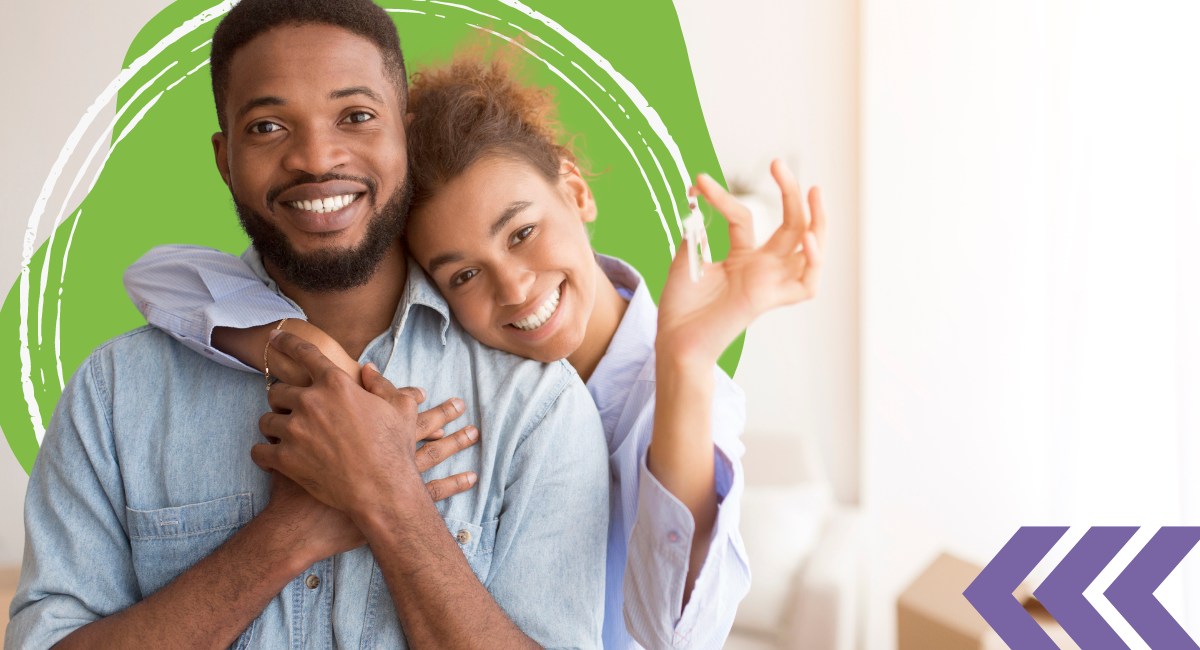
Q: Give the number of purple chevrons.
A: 3